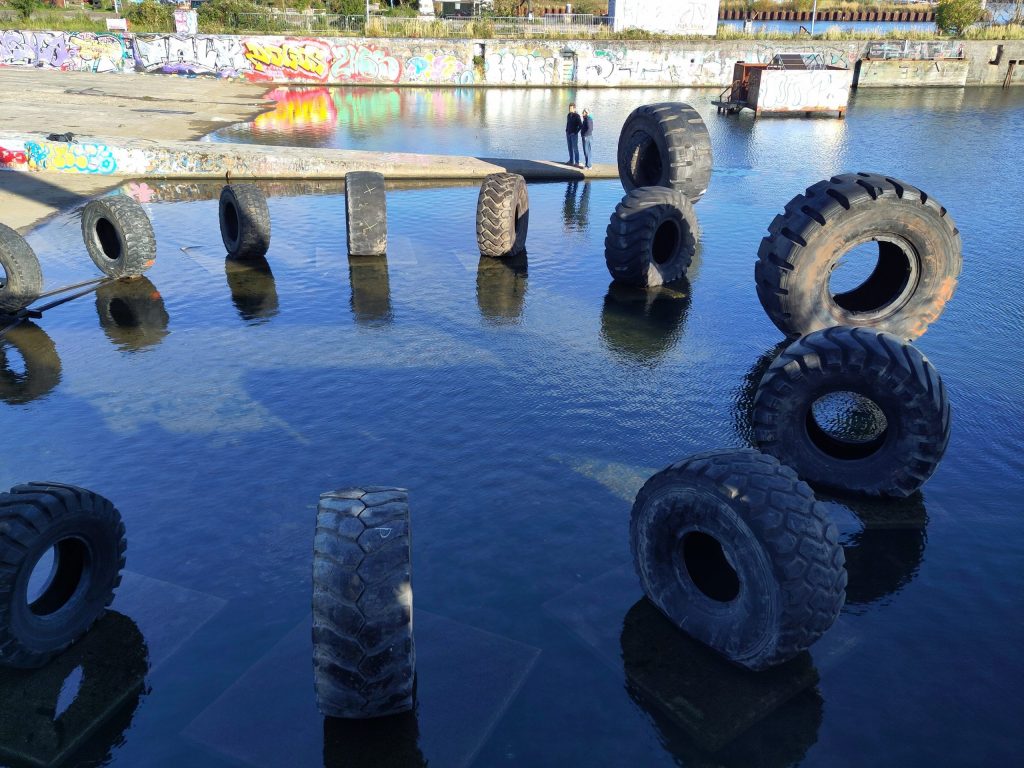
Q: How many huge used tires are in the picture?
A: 12